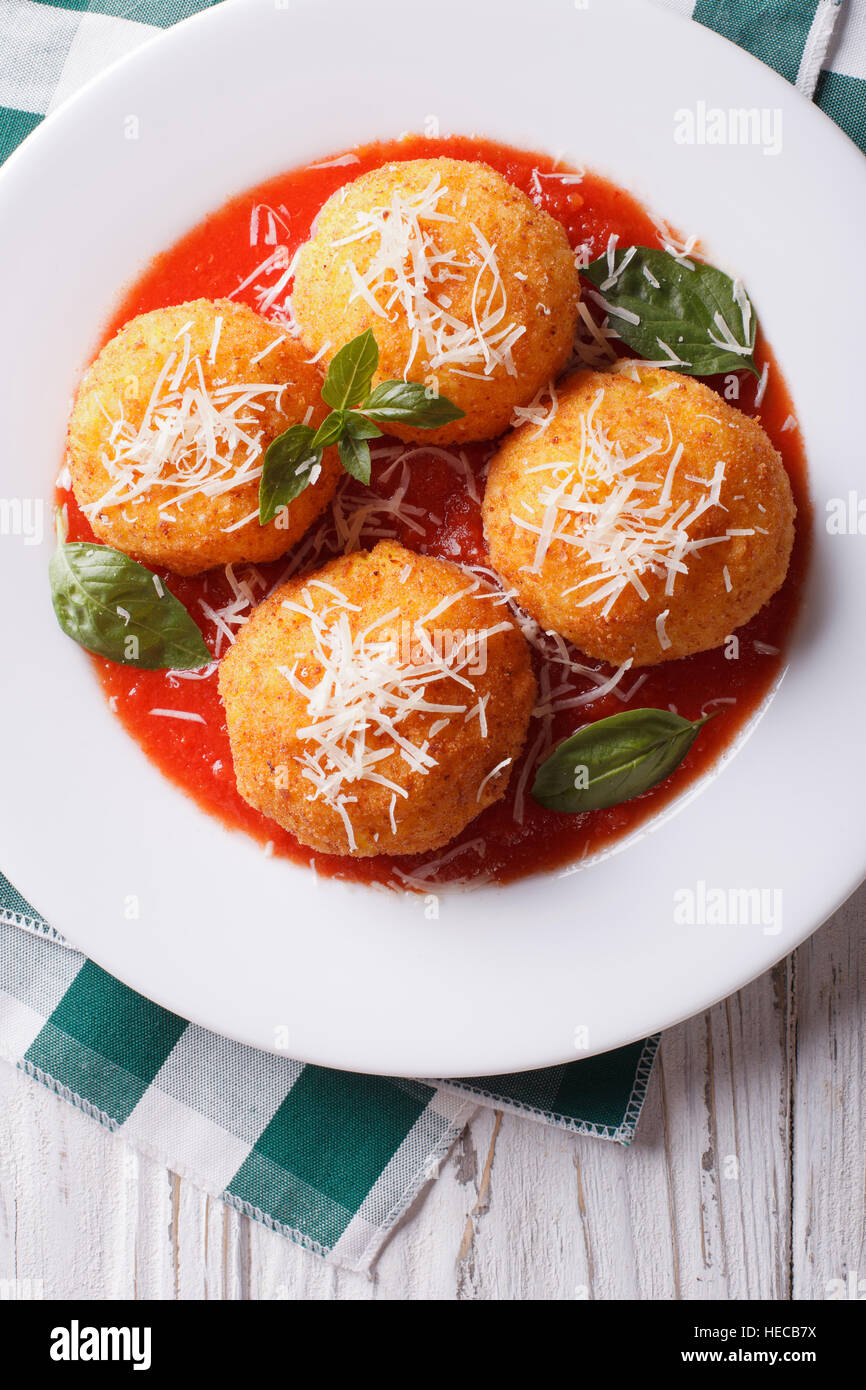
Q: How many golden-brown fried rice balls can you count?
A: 4